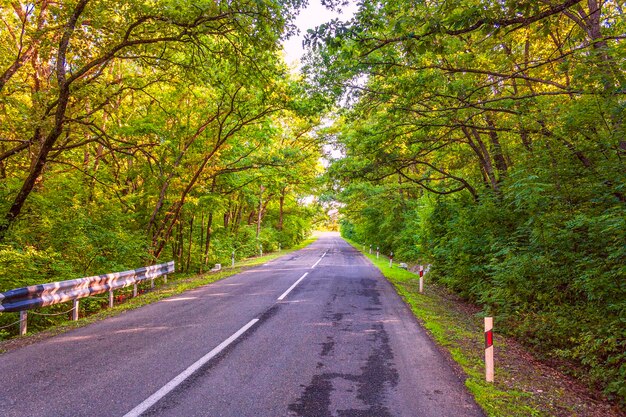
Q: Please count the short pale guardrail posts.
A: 6